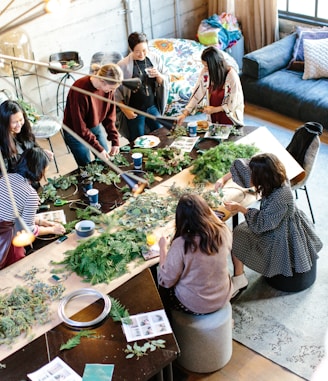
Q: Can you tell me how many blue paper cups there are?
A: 4